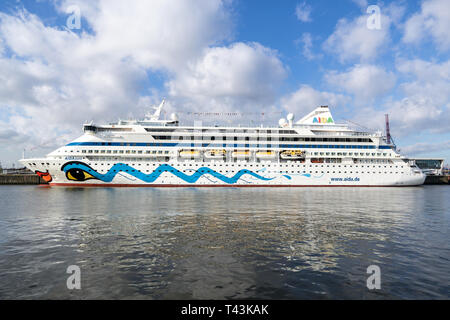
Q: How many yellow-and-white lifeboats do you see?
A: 5